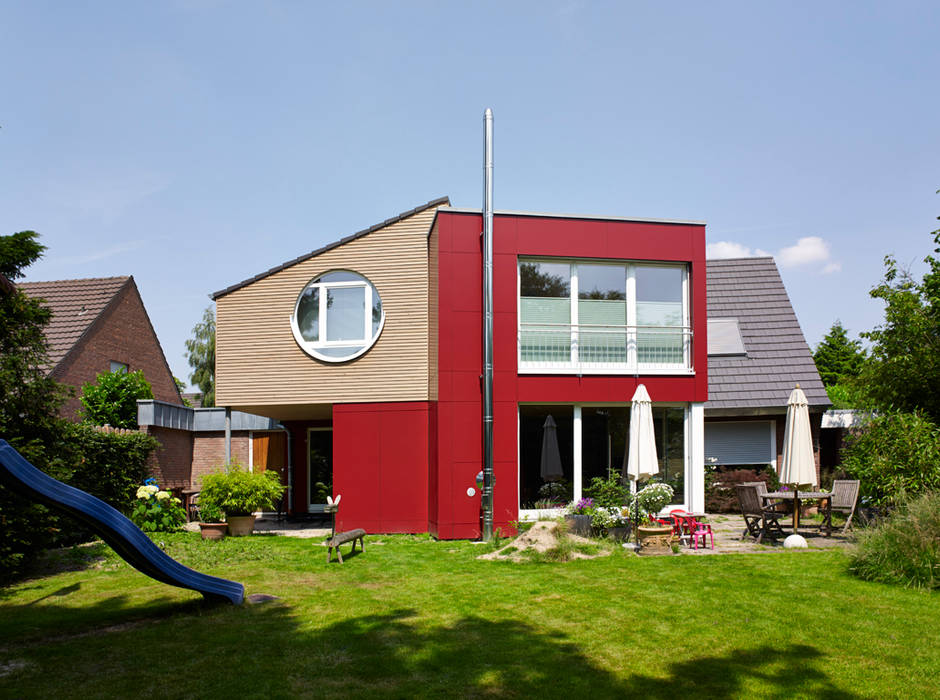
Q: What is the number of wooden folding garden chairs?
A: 3